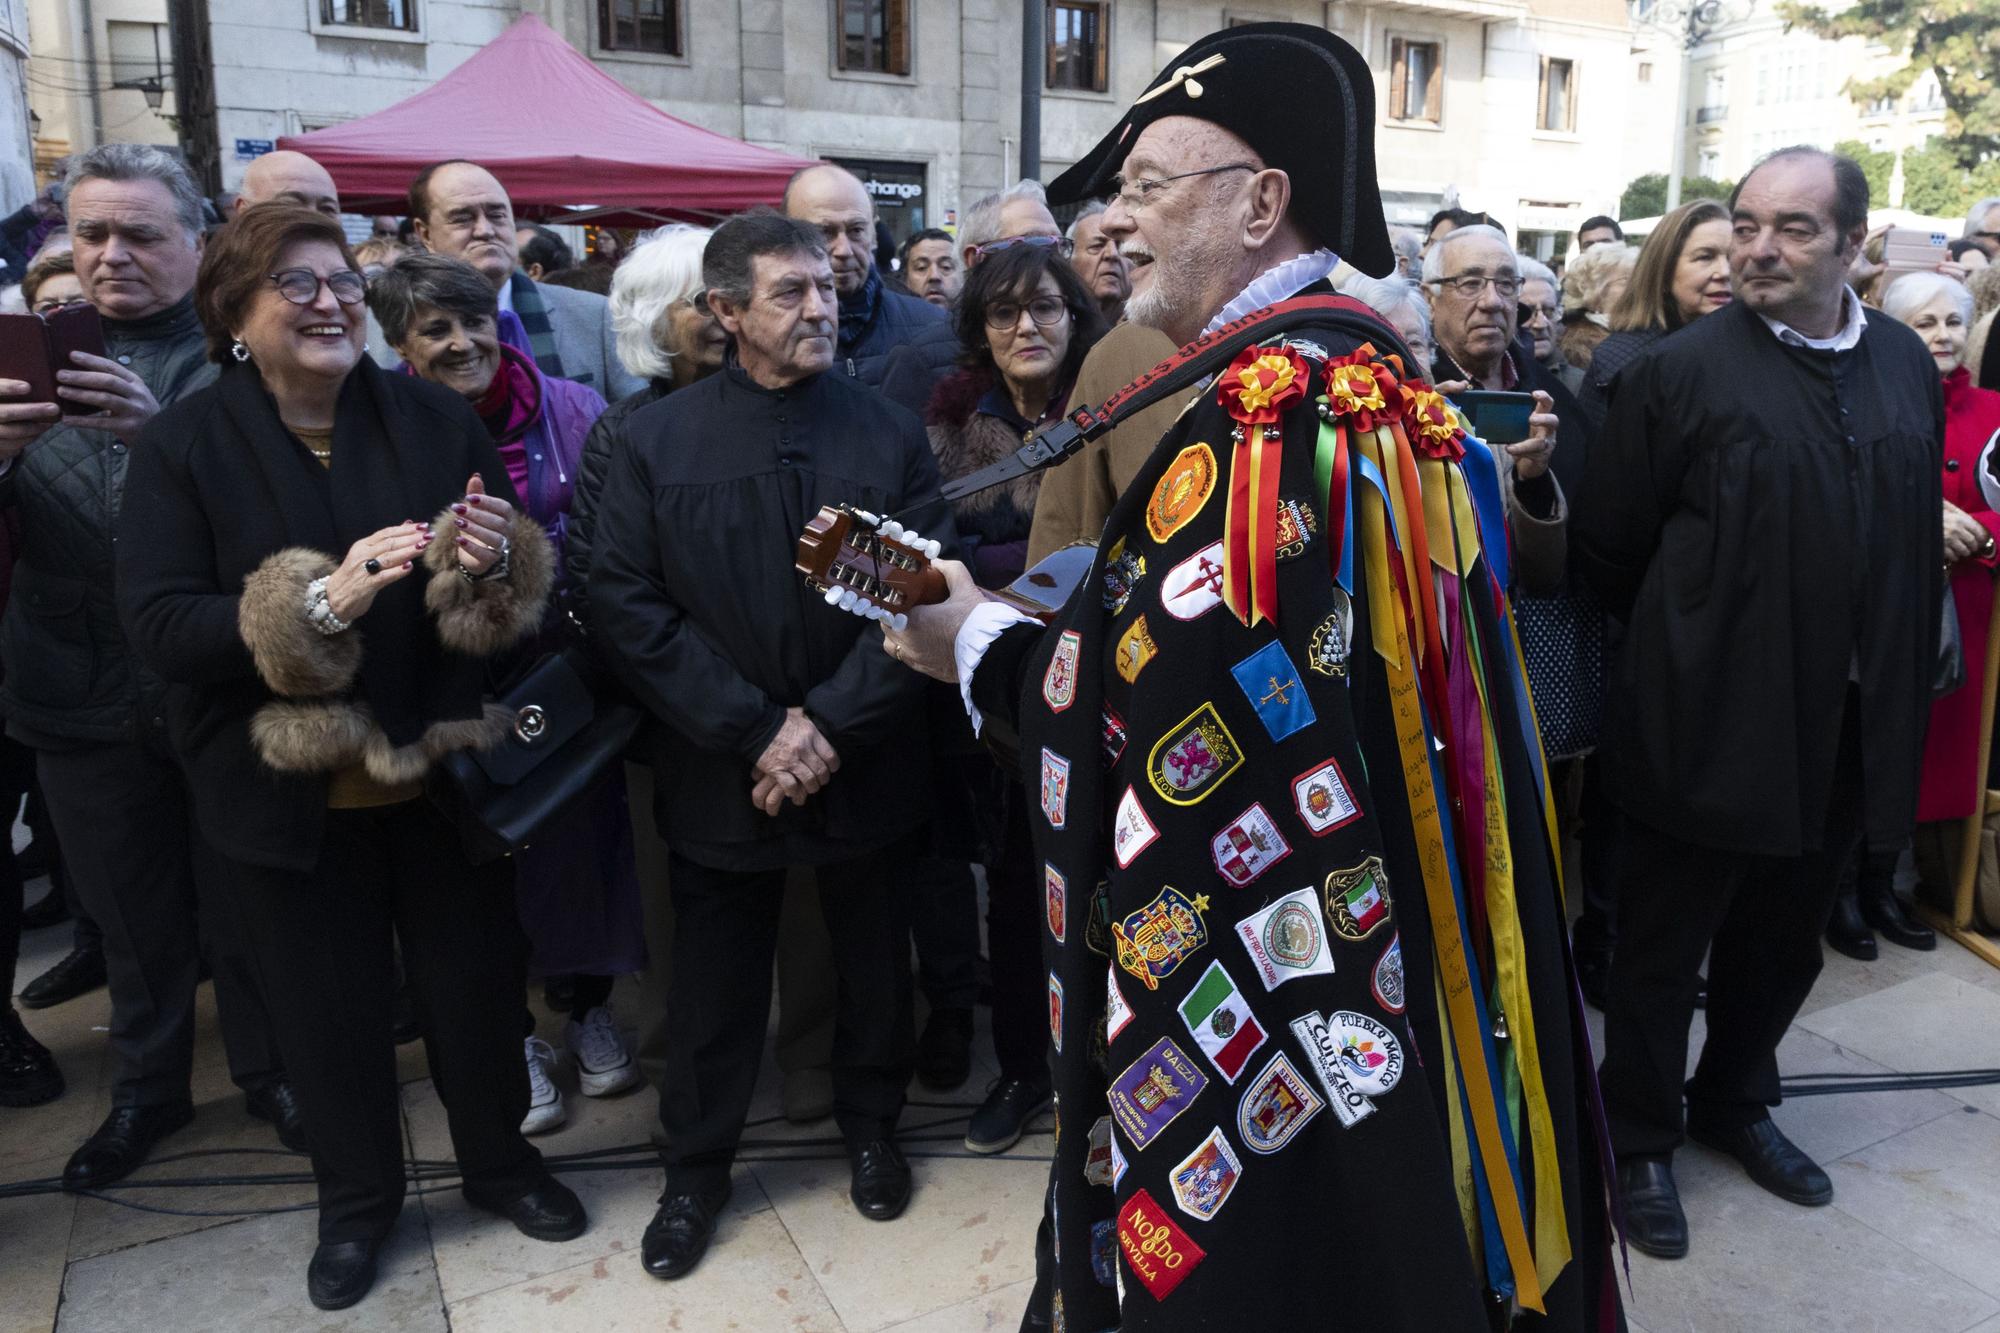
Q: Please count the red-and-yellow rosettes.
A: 3